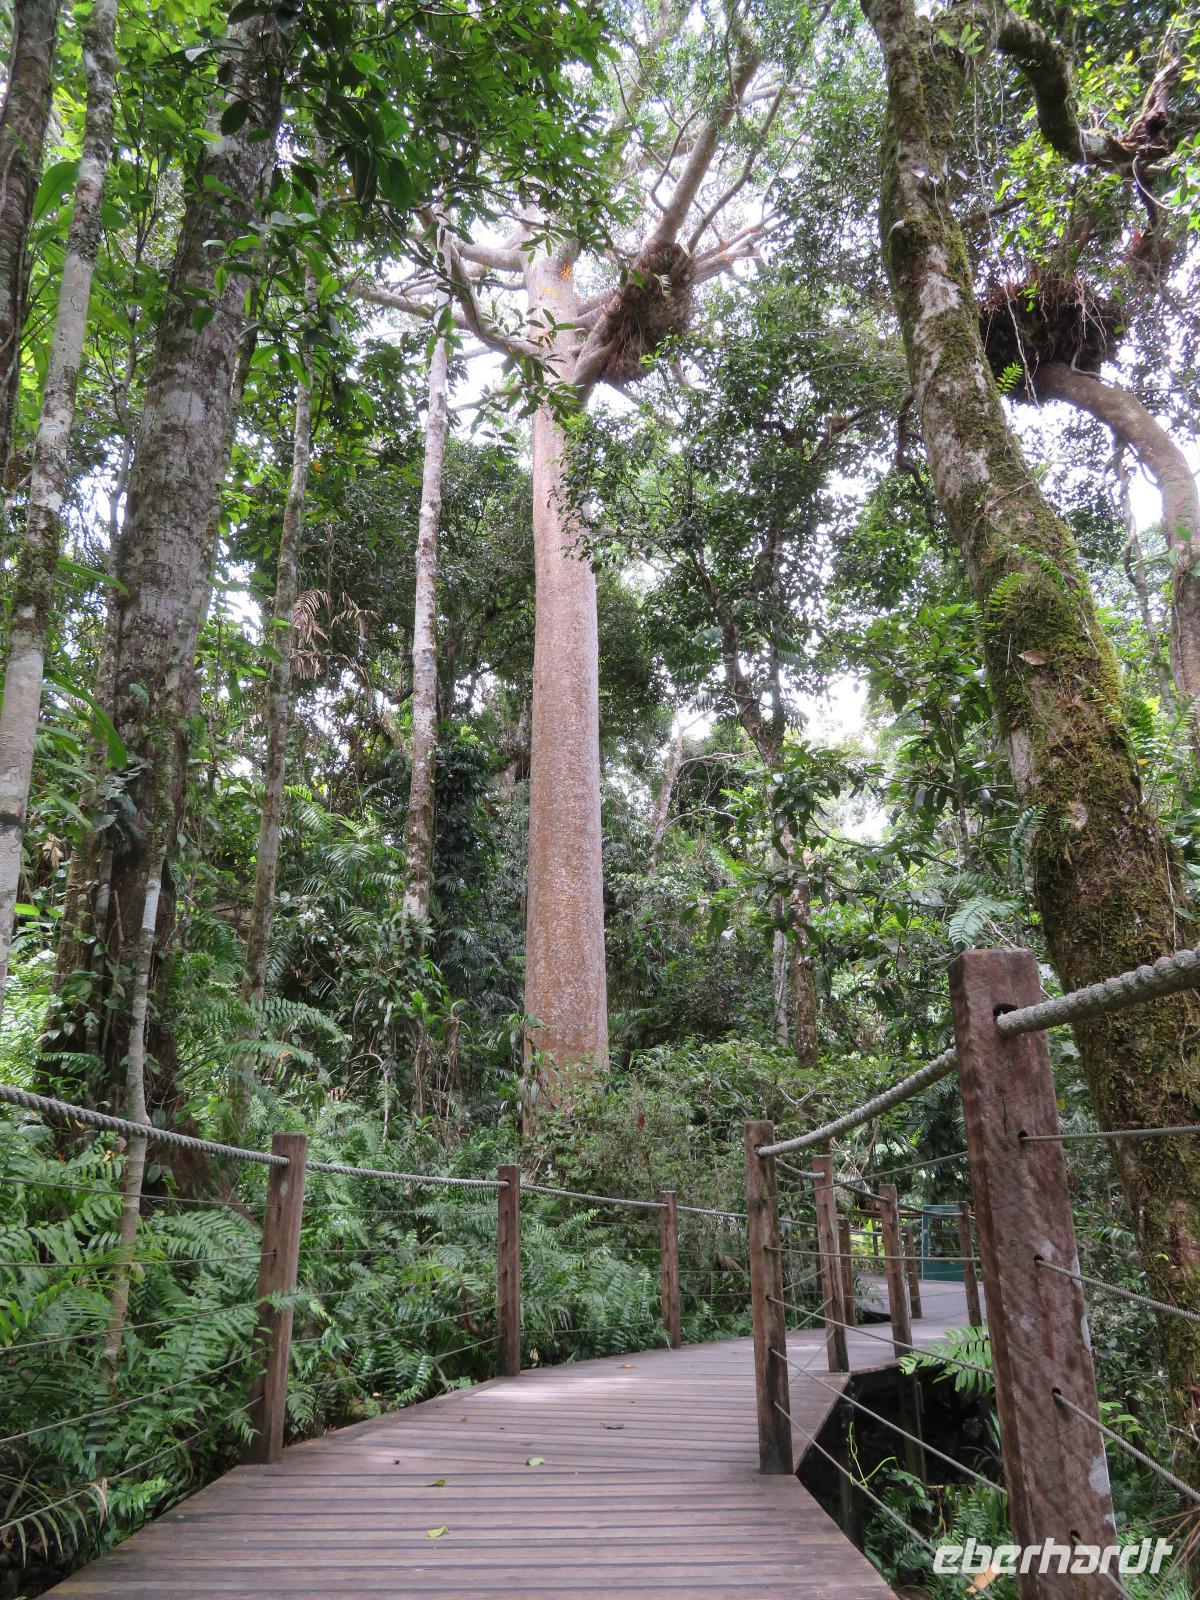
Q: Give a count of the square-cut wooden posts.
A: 10